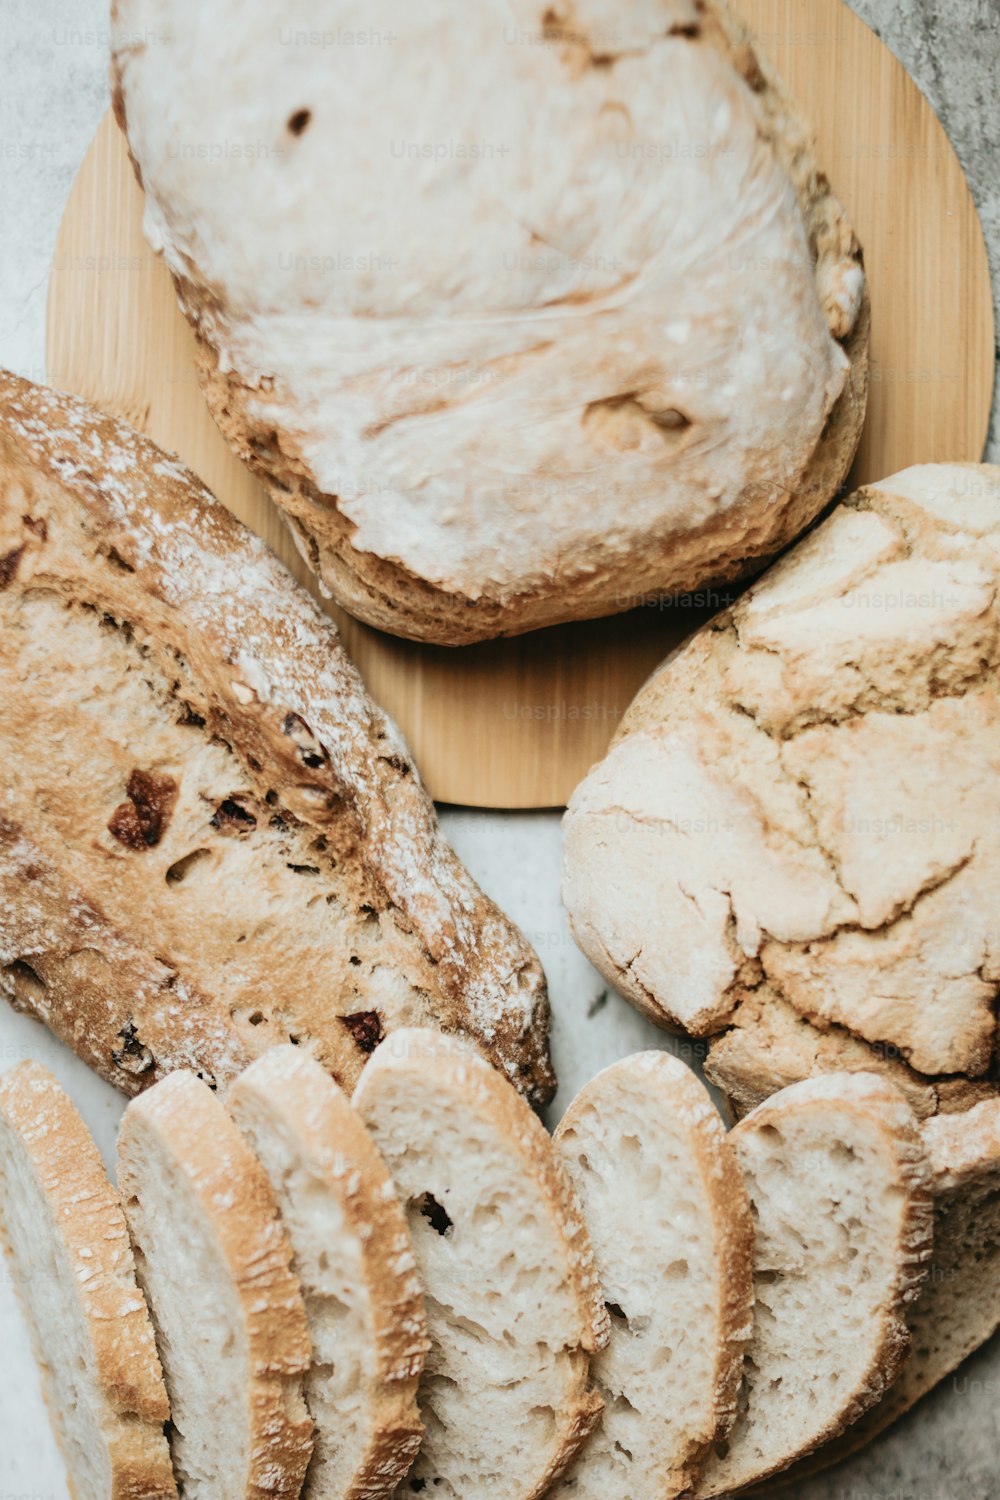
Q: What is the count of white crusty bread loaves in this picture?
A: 2